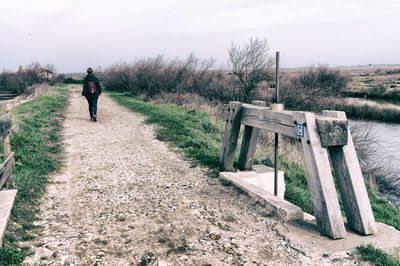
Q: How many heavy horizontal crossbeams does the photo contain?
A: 1